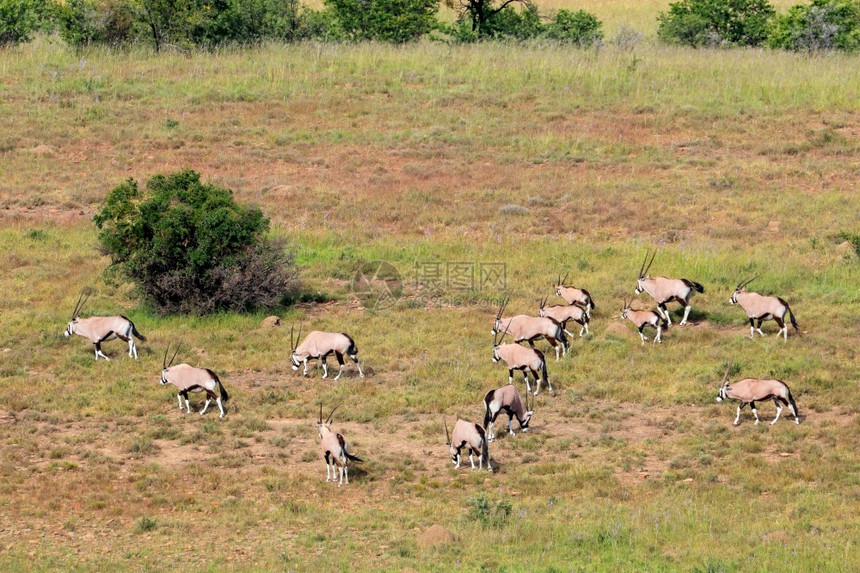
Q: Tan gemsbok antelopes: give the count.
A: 14